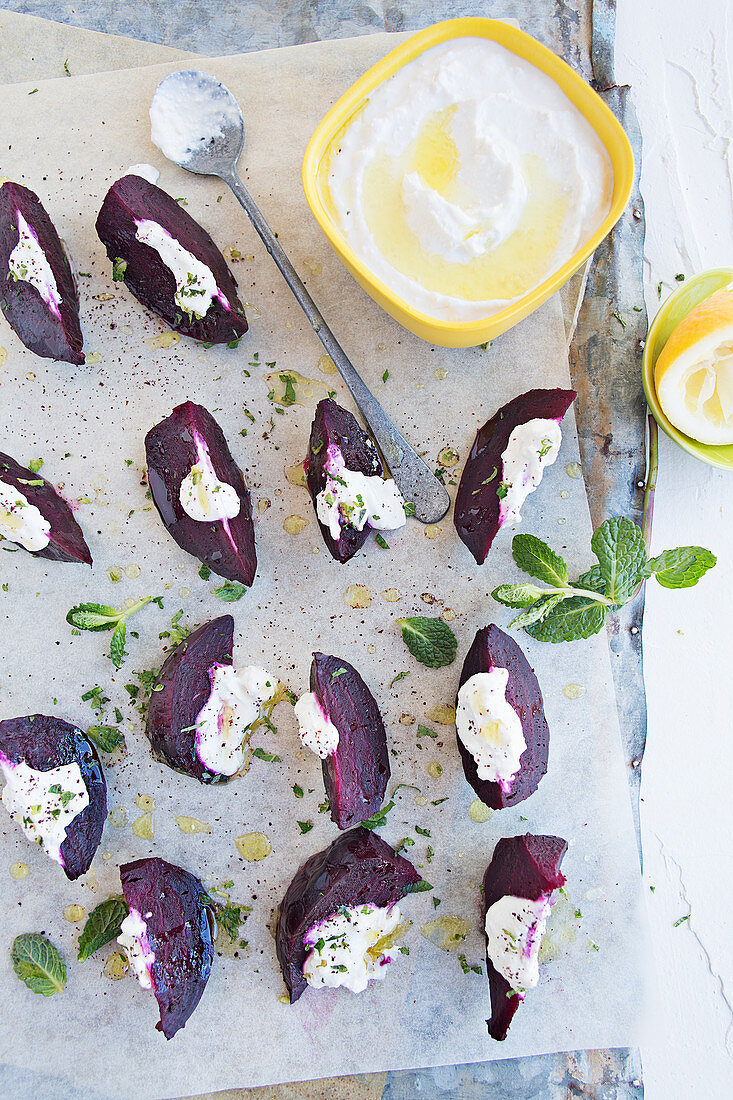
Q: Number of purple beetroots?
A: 13